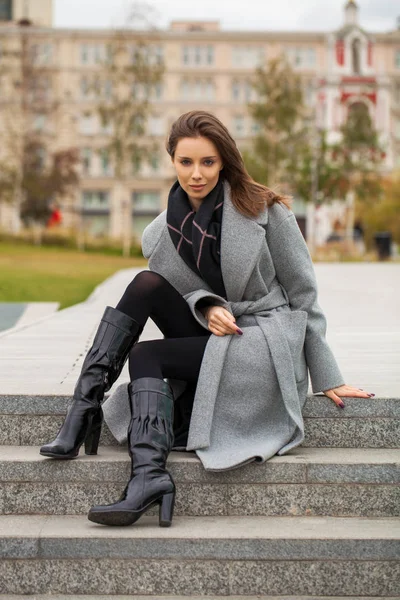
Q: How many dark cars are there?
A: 0